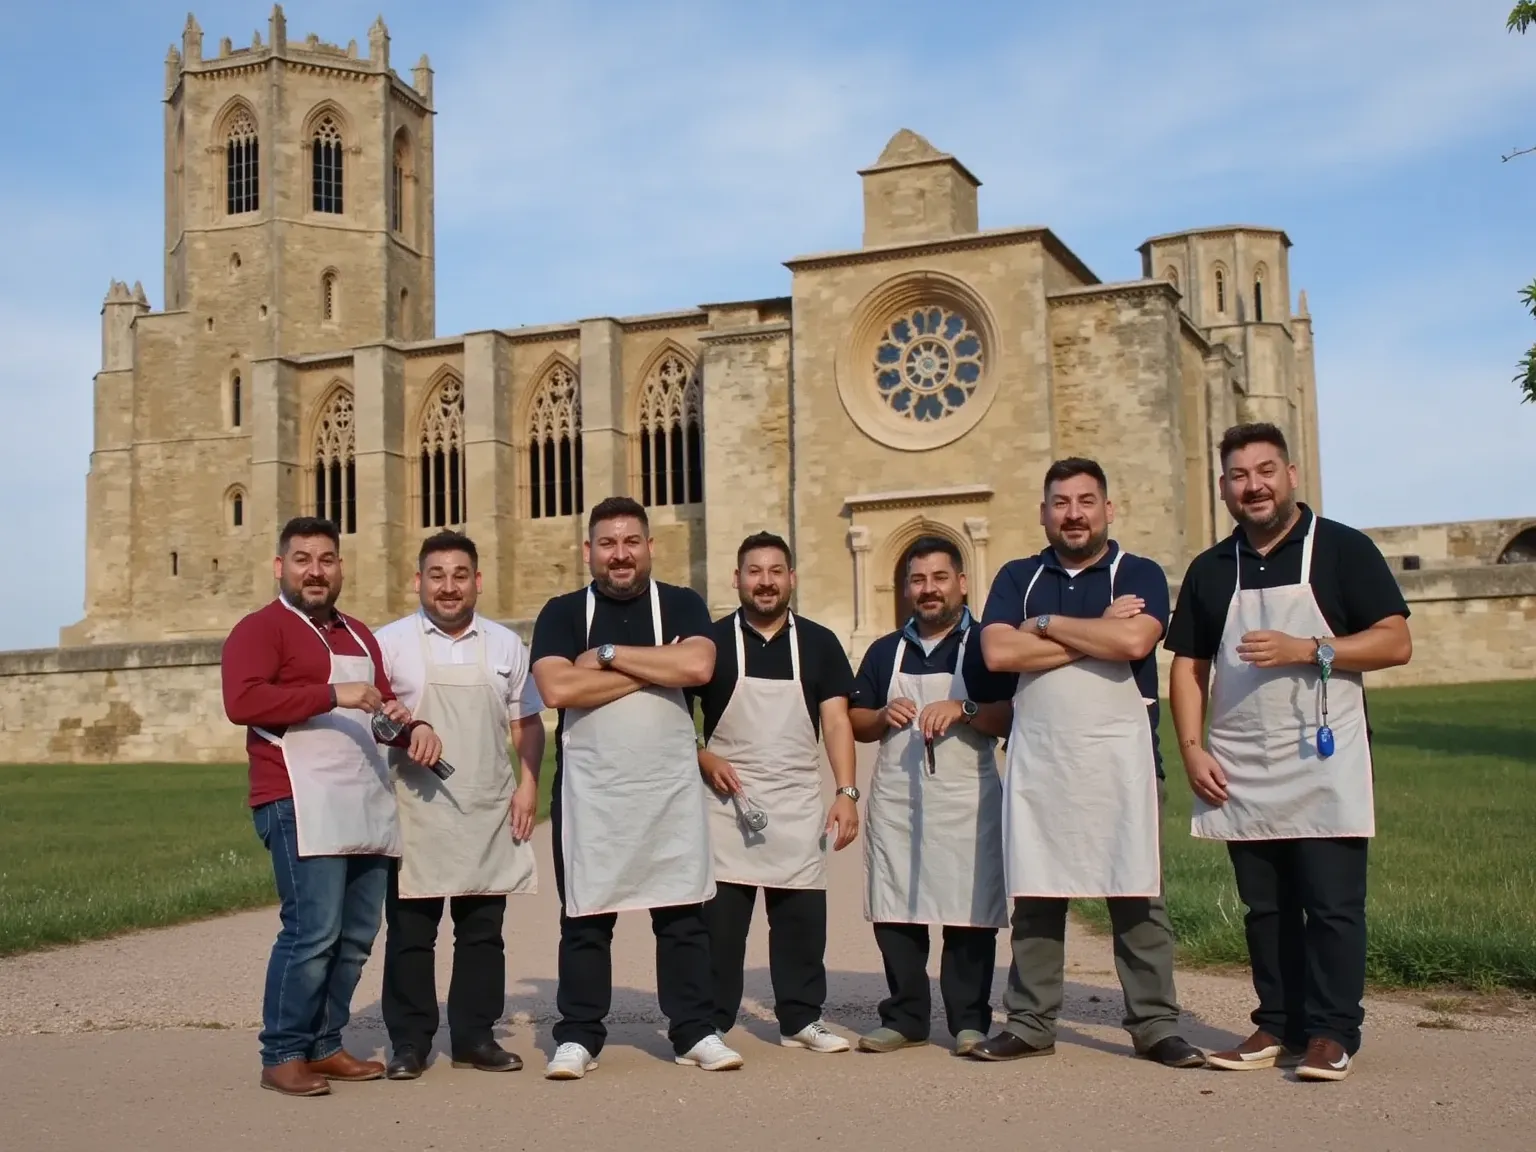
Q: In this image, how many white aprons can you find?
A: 7